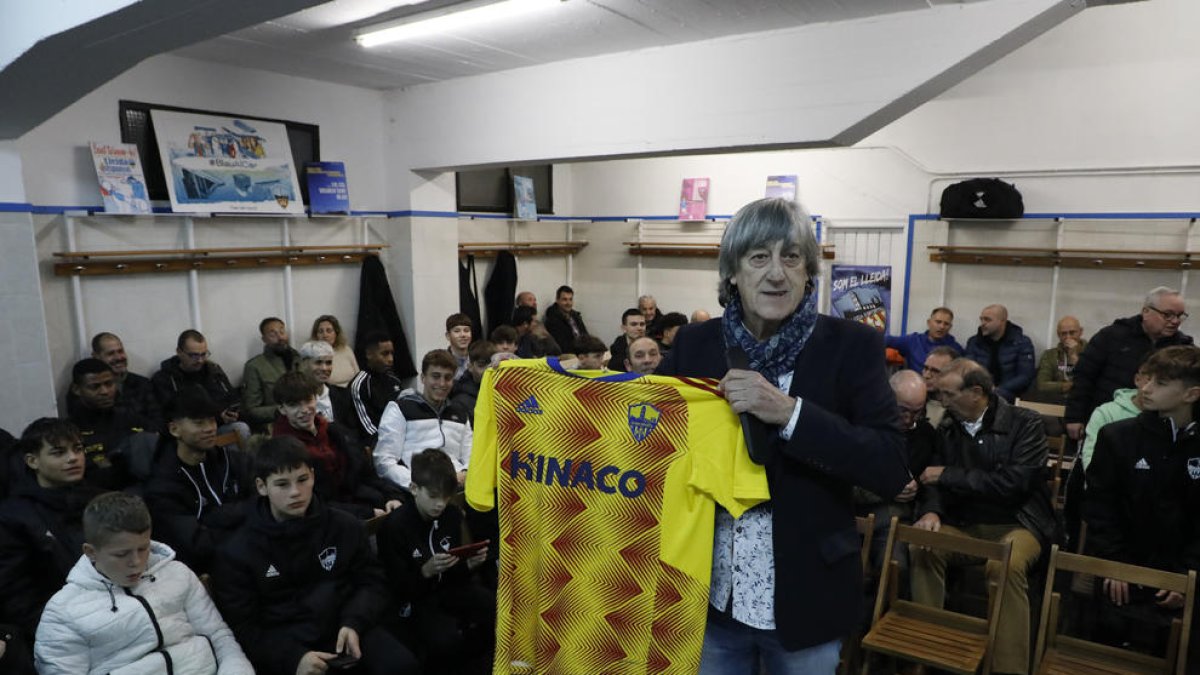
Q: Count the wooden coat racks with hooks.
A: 4